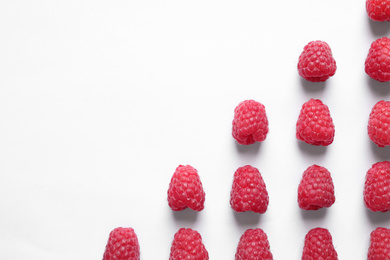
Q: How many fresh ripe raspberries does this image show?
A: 15